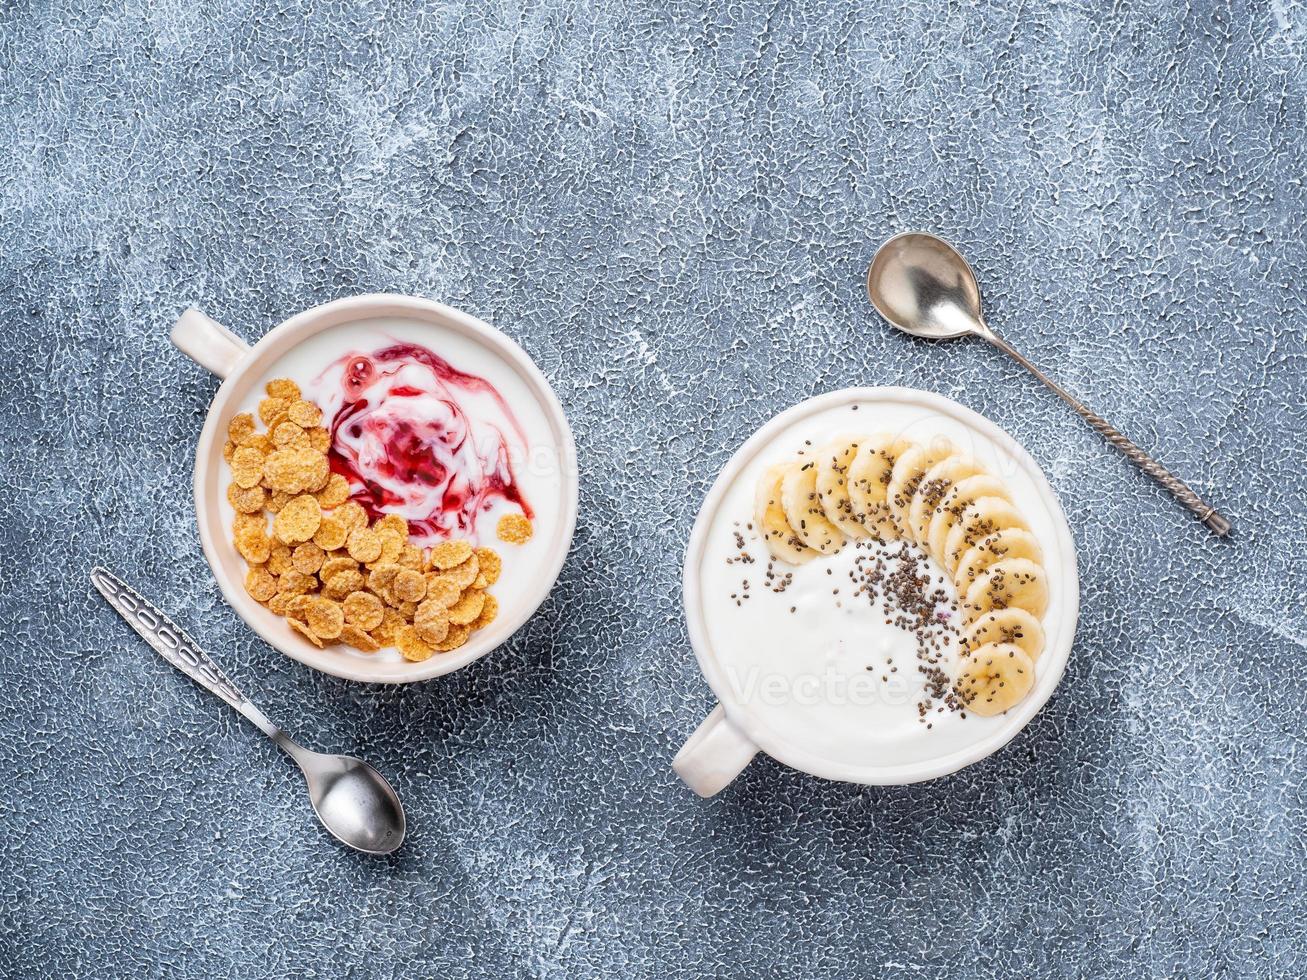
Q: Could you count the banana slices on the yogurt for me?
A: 12